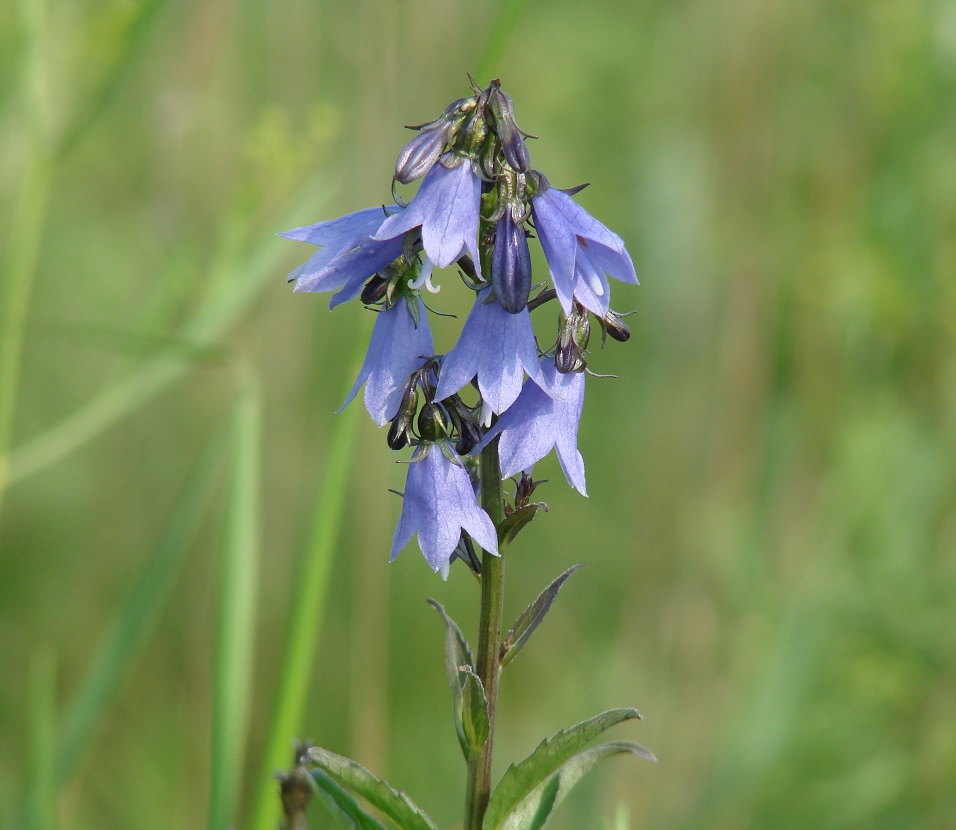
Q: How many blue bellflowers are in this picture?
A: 7